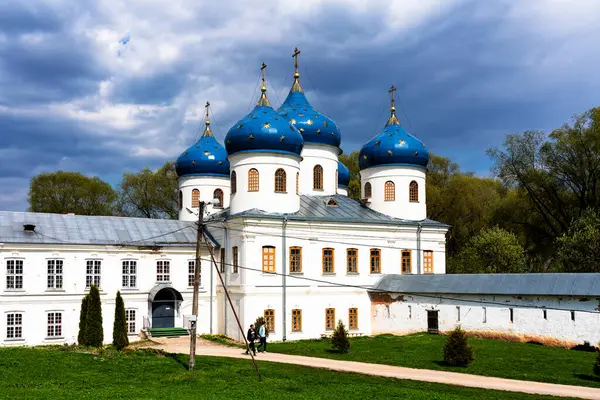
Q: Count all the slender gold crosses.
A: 4